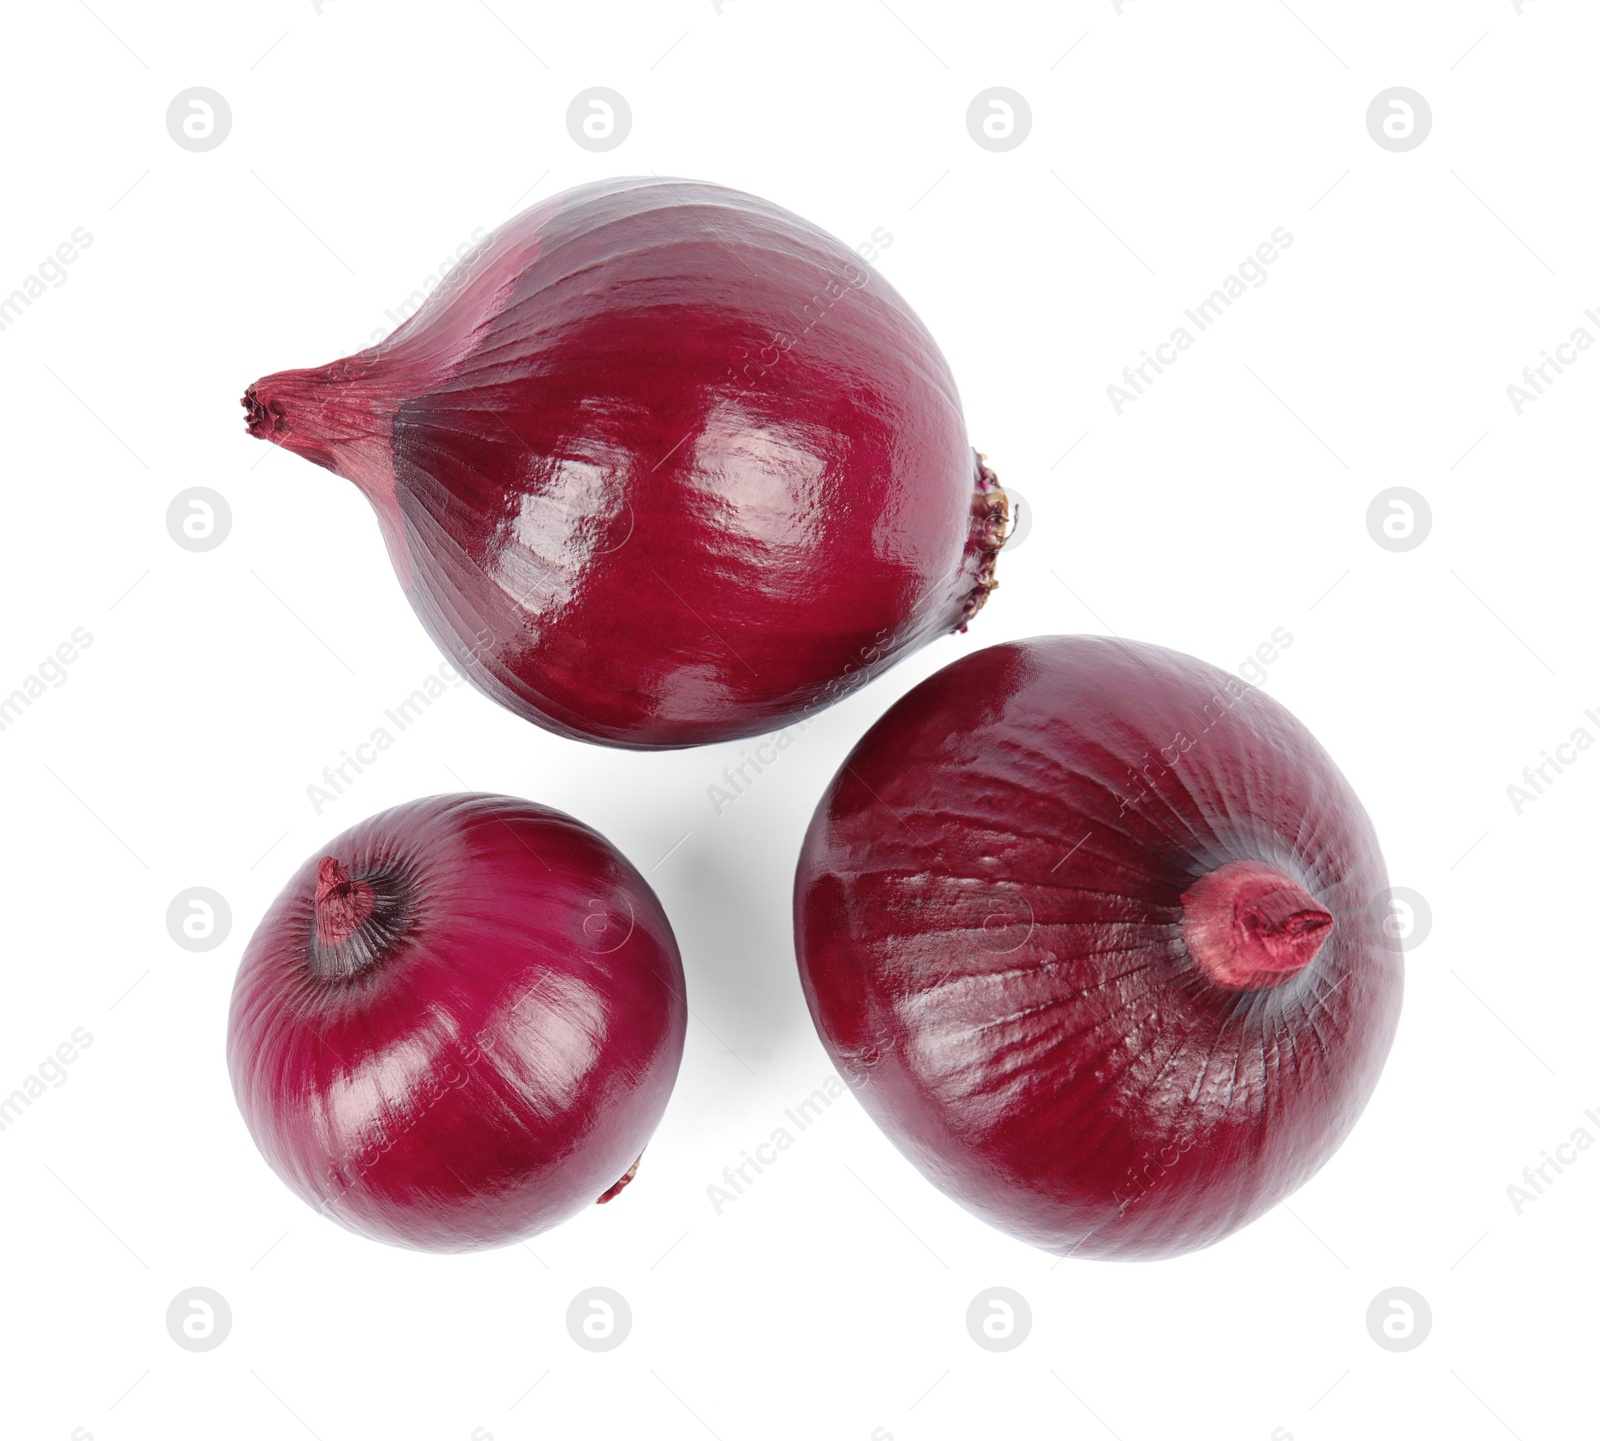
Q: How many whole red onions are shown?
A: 3